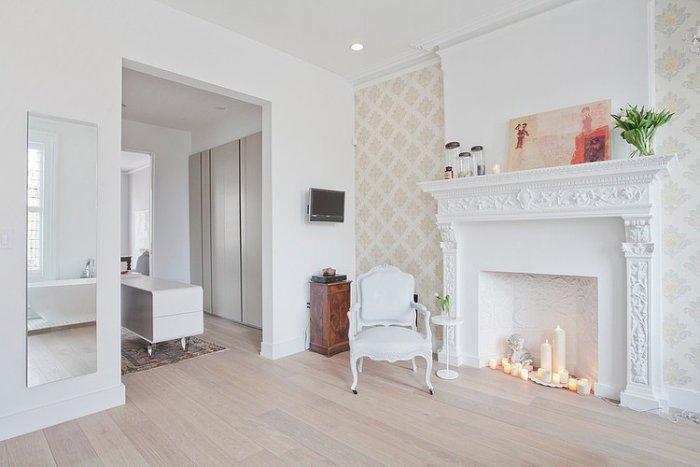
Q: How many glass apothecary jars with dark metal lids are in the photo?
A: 3